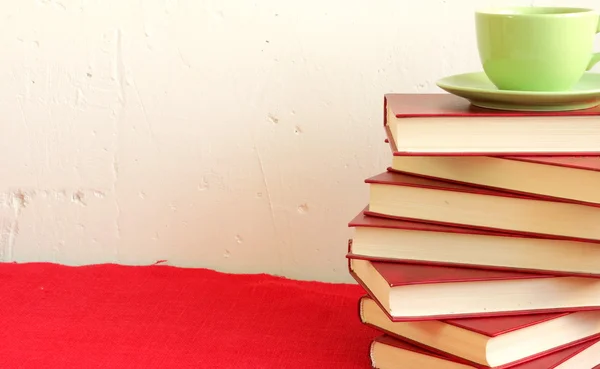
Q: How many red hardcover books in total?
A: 7